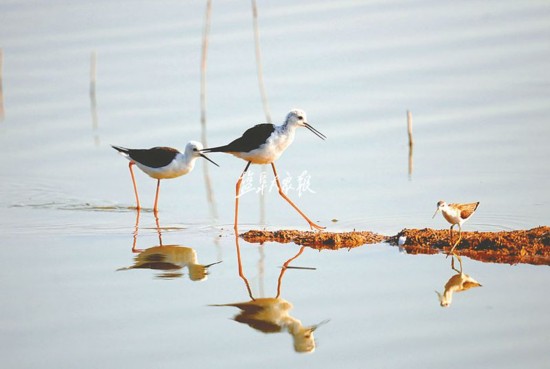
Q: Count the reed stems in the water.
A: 5